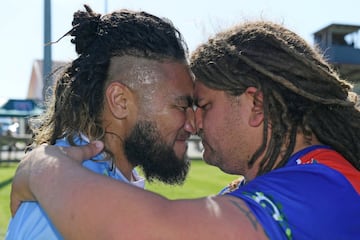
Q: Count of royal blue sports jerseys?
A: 1